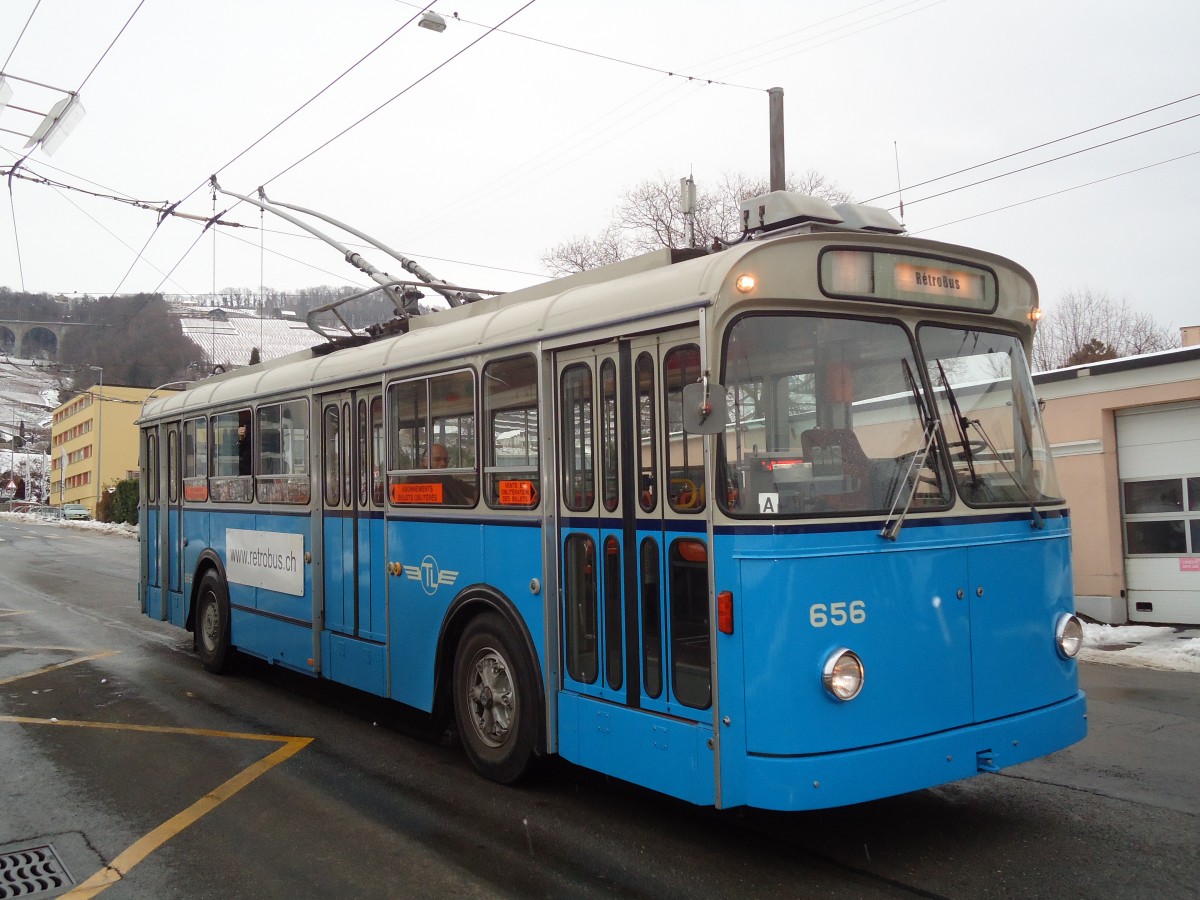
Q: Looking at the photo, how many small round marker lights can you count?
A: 2